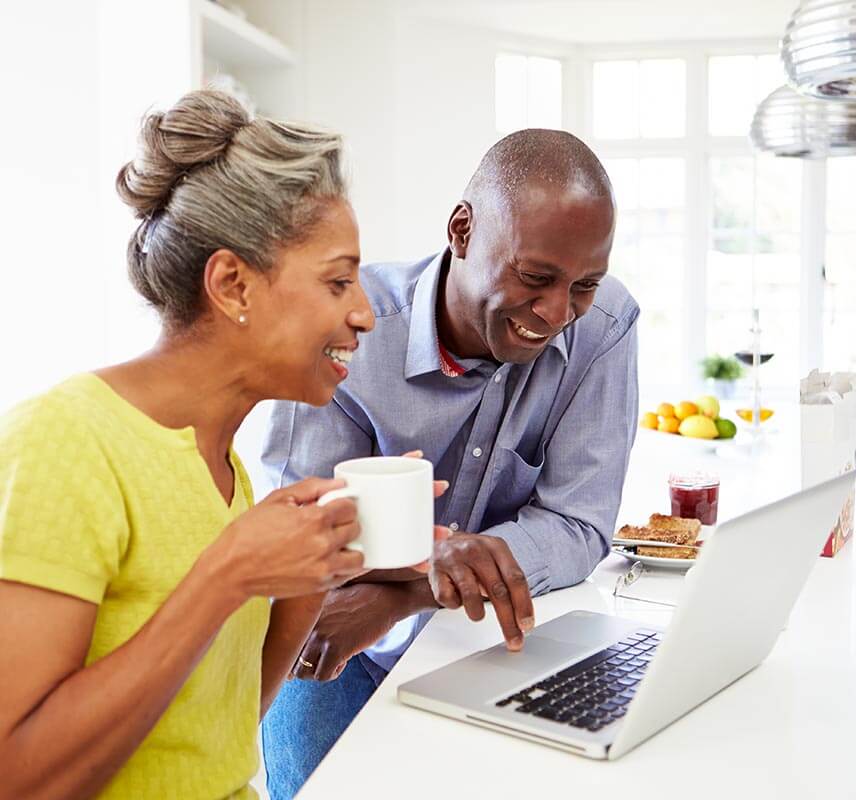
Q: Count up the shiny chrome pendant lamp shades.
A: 2